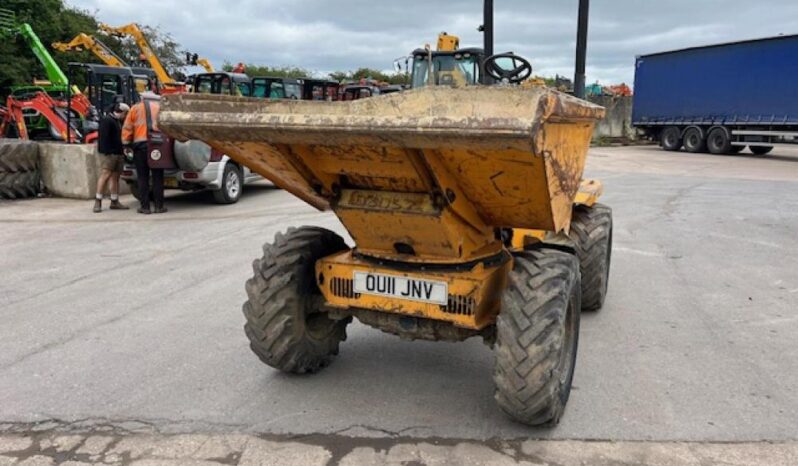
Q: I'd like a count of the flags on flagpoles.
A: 0